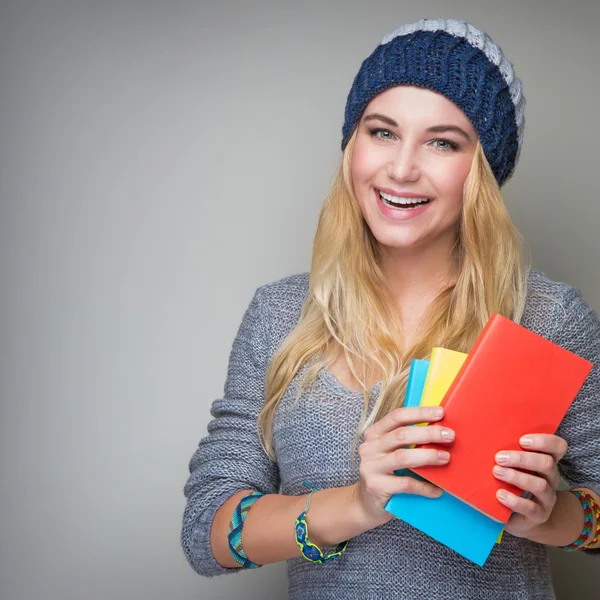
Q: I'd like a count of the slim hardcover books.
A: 3